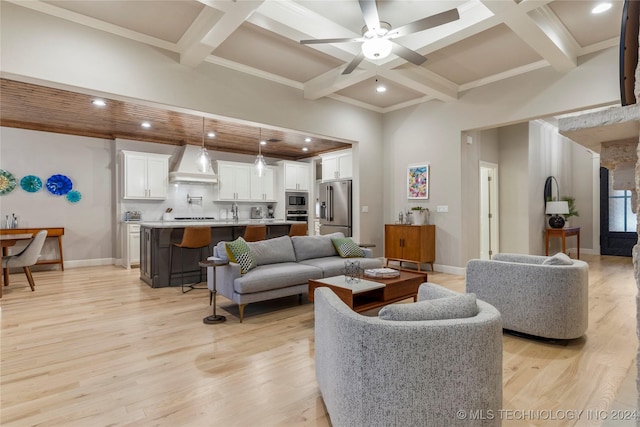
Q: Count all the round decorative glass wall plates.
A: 4